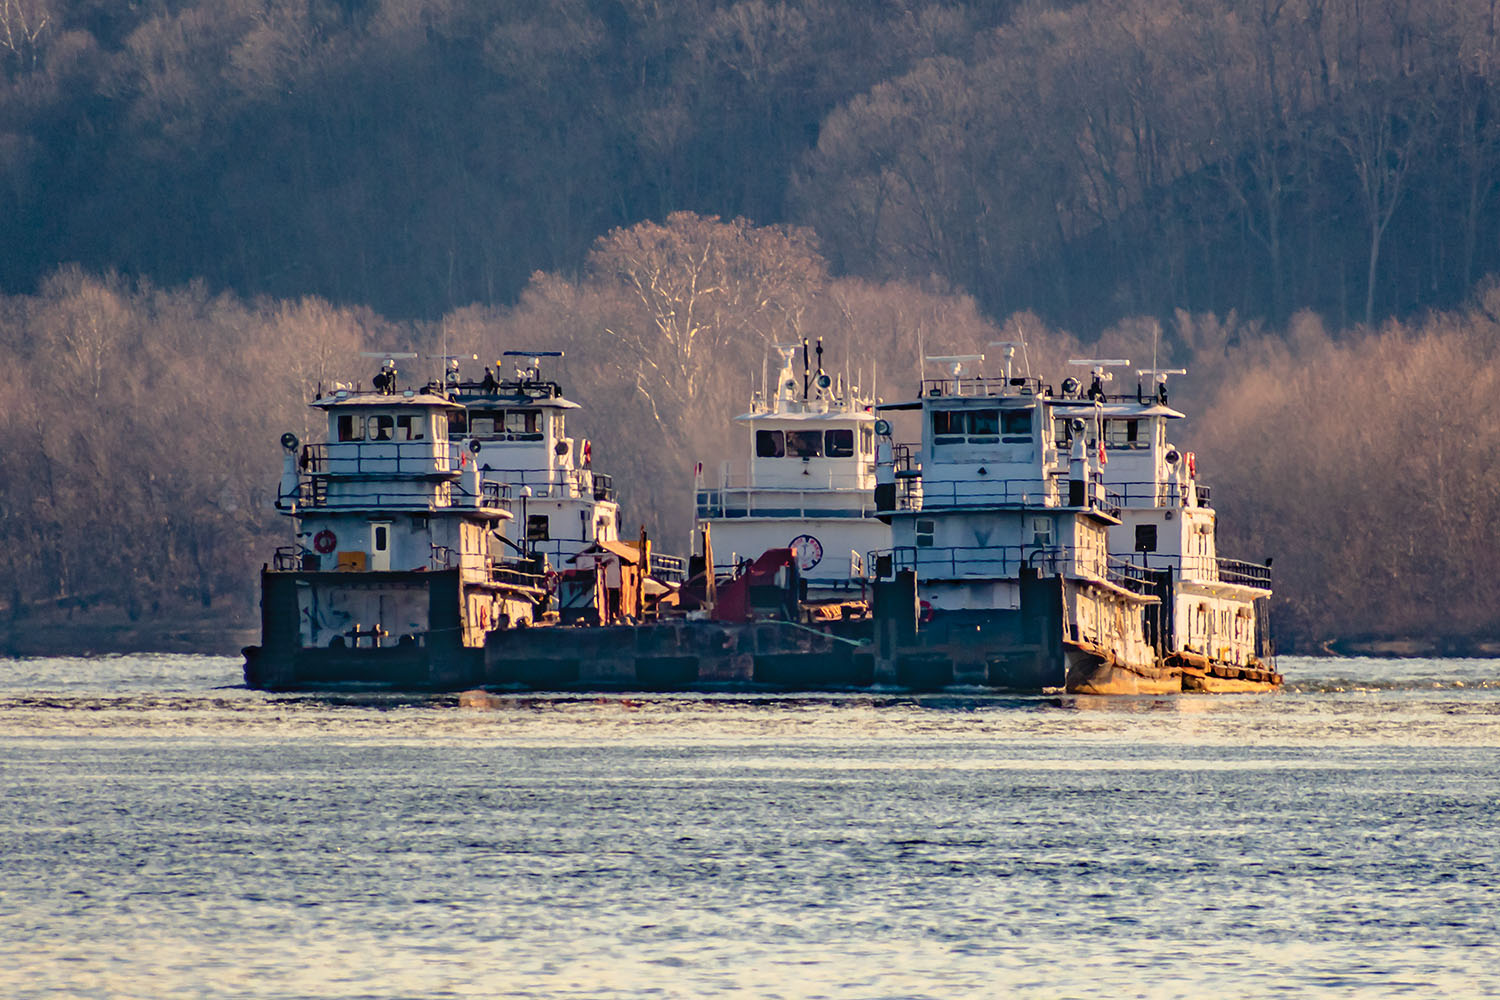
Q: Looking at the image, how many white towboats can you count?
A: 5